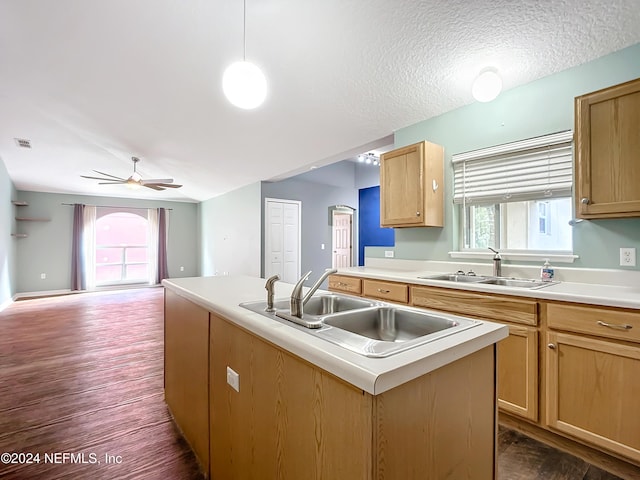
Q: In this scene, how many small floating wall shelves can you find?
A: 3